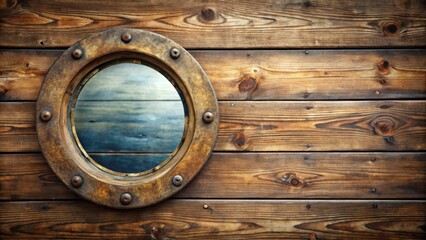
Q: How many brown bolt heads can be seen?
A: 8